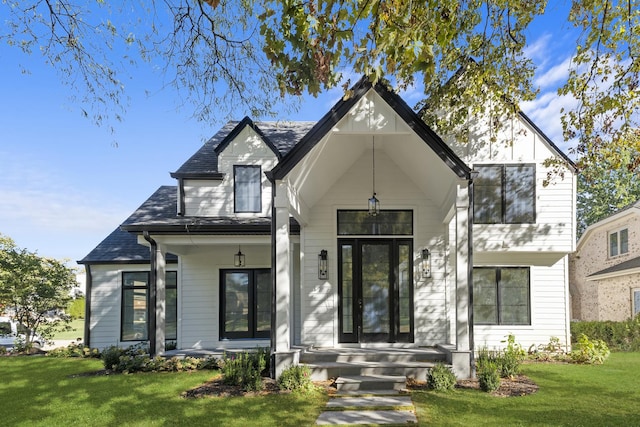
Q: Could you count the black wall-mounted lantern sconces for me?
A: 2